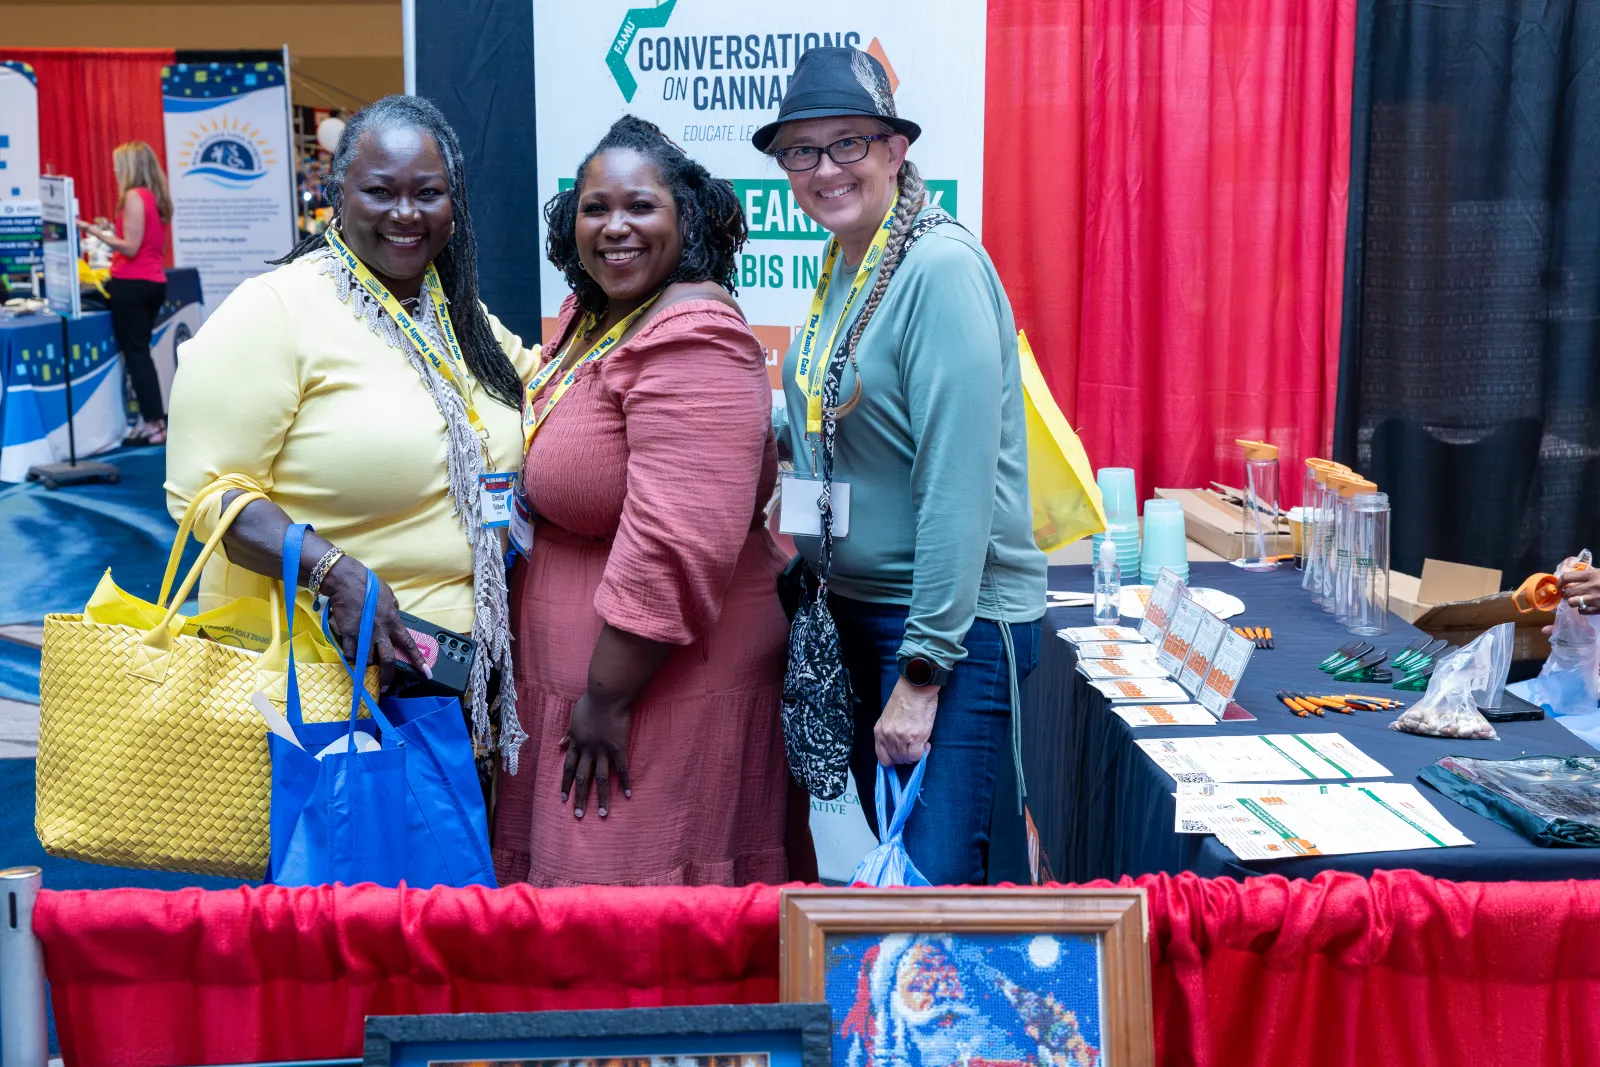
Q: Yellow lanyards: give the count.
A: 3